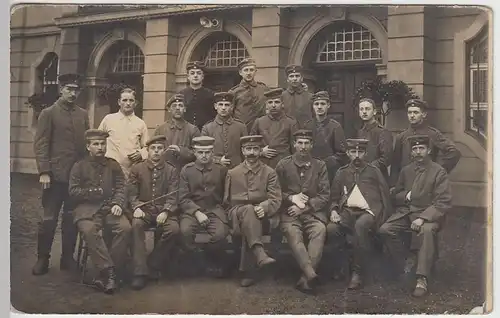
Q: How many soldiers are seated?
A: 7